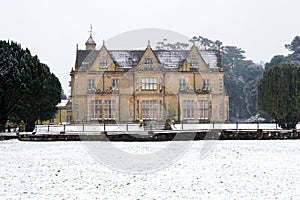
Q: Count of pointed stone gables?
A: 3